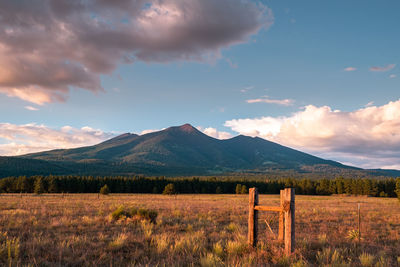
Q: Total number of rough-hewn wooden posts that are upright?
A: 3